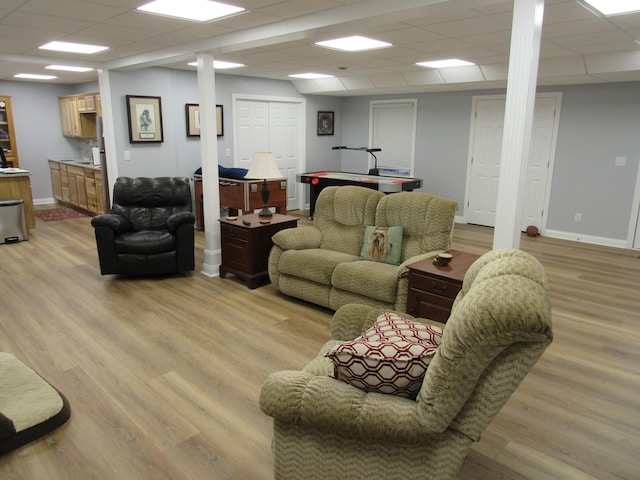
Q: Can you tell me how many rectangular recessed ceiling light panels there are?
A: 9